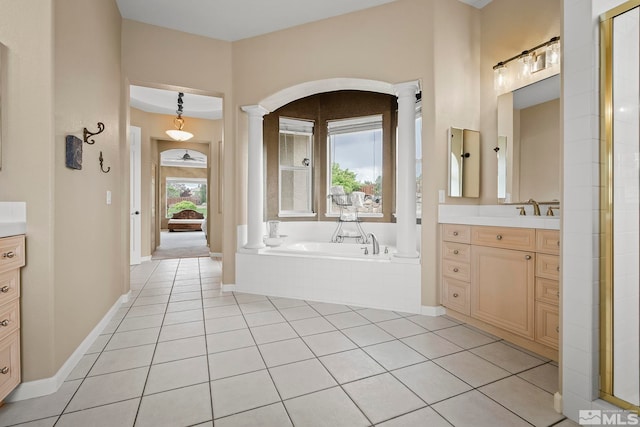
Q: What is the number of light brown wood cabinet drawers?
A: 13